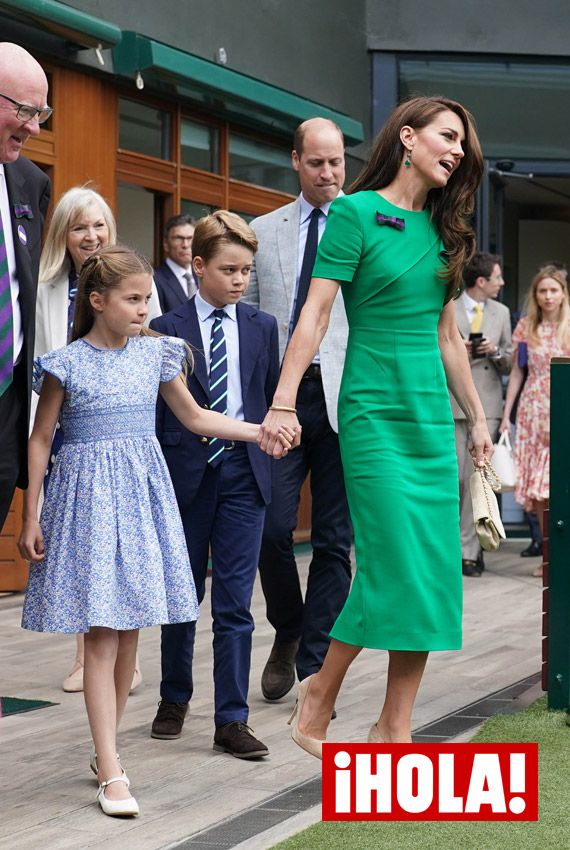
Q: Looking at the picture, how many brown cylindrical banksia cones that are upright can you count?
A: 0